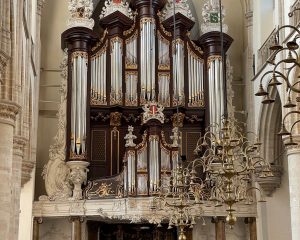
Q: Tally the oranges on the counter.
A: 0